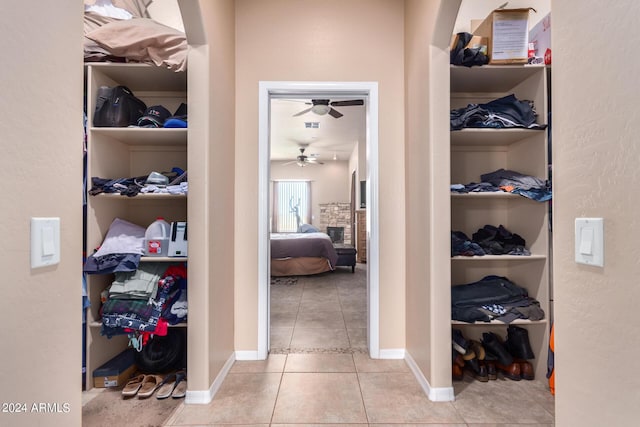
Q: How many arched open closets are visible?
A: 2